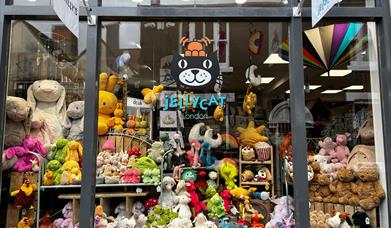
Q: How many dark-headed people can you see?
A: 0